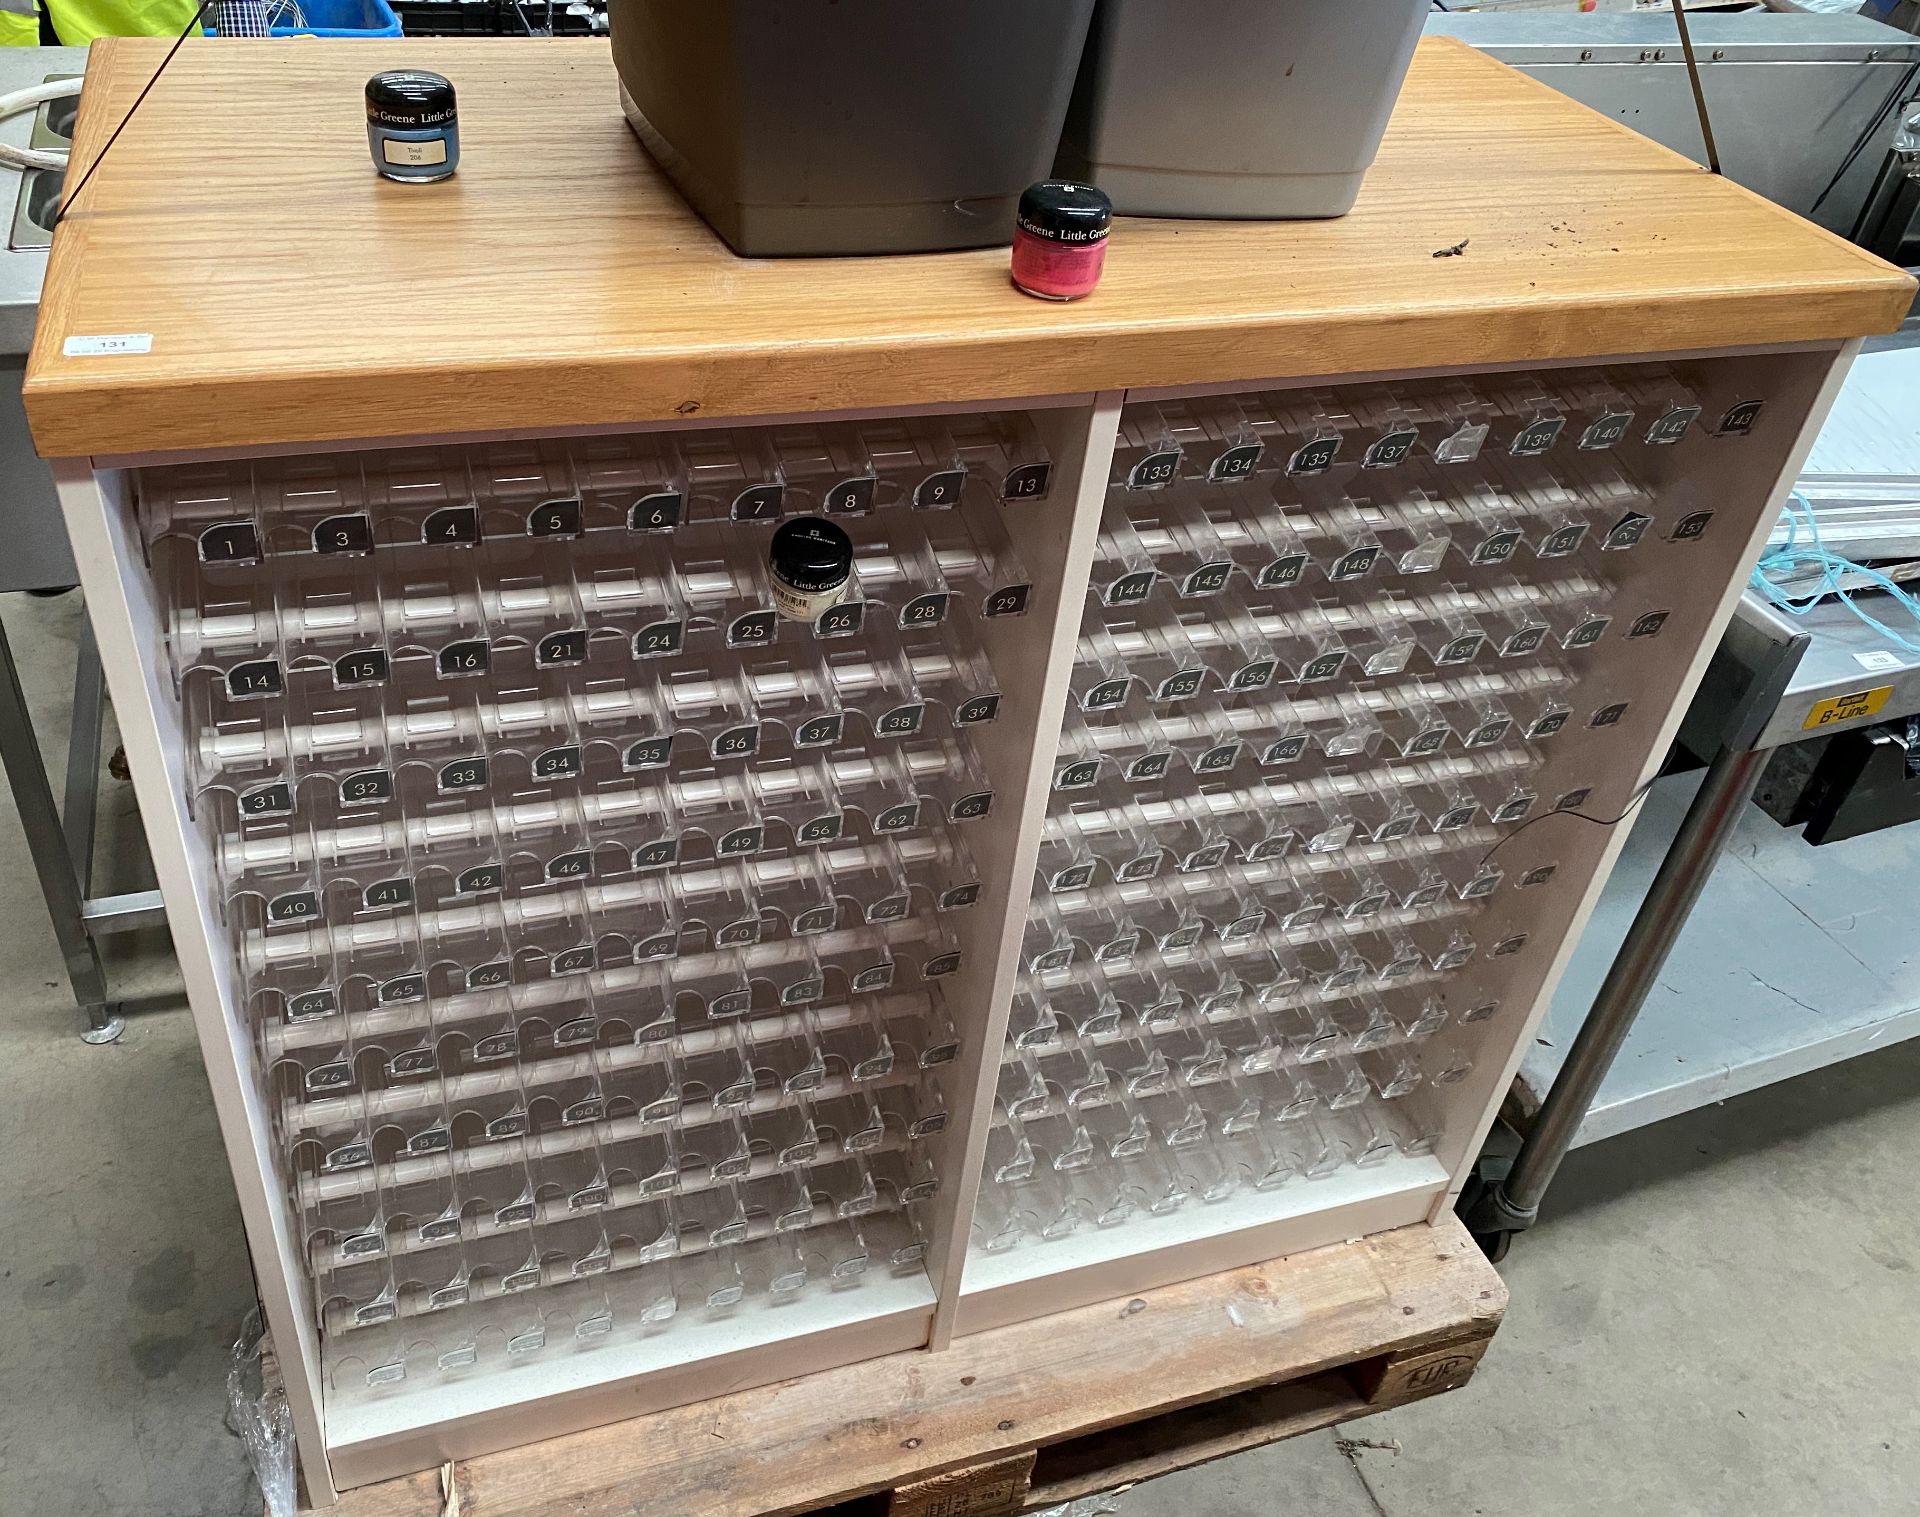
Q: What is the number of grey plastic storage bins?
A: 2